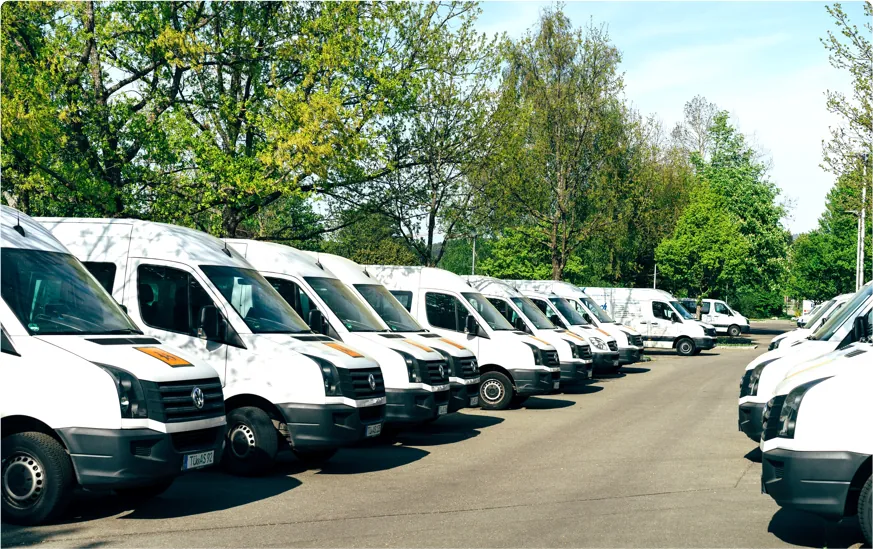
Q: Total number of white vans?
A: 14